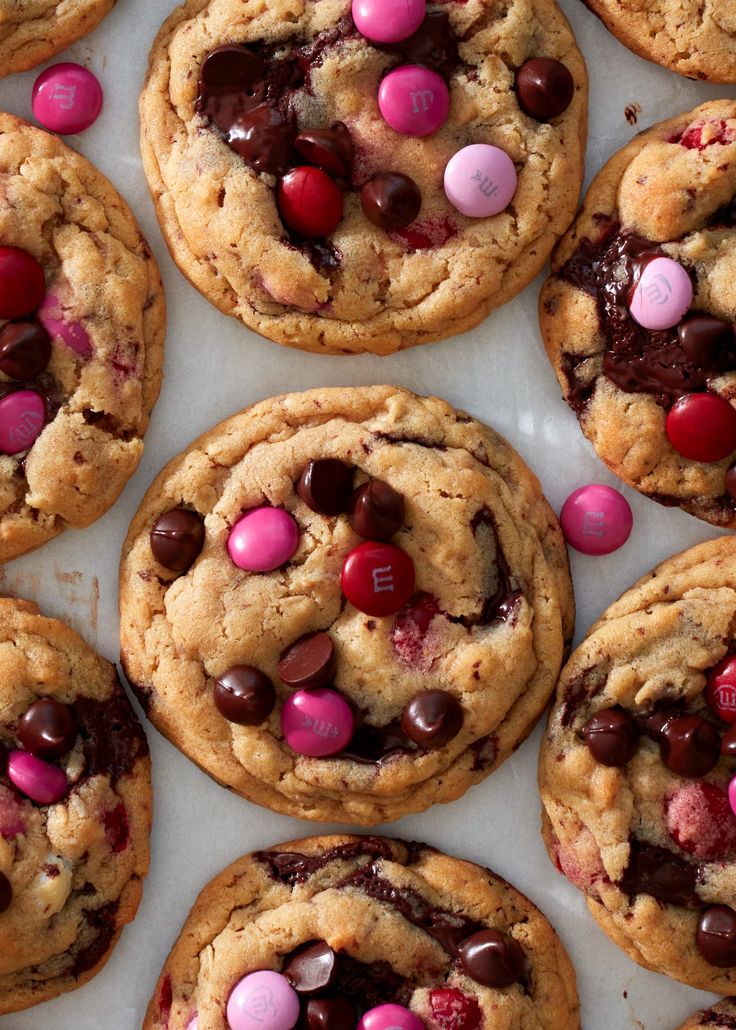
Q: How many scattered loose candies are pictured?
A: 2